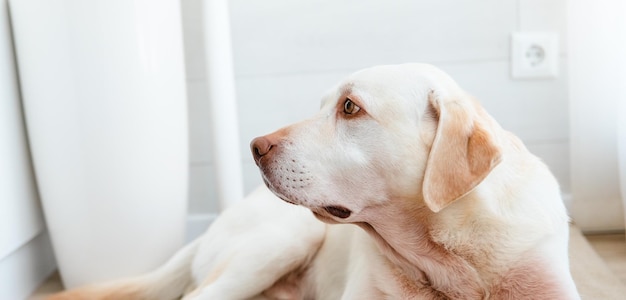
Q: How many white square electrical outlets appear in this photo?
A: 1